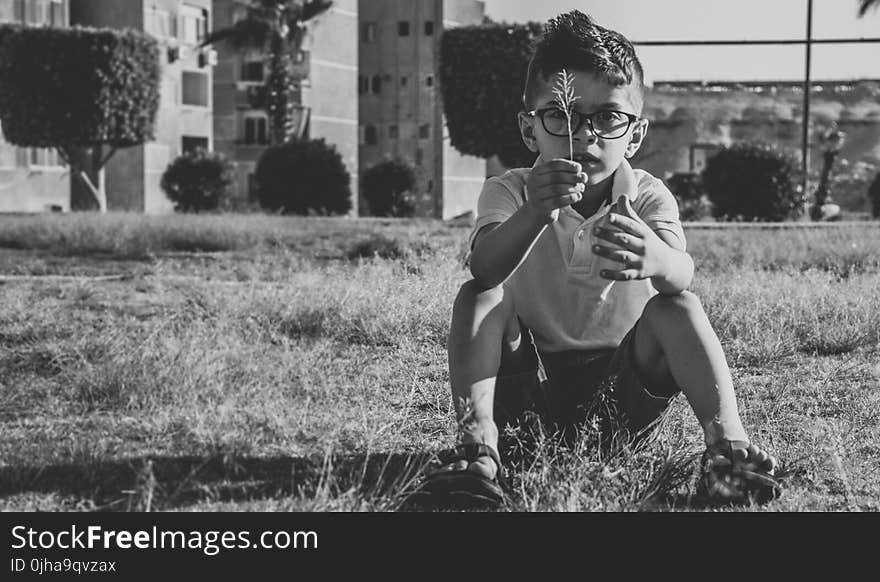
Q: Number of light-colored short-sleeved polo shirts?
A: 1